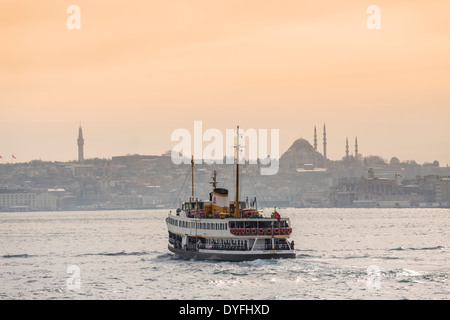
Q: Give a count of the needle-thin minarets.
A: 4